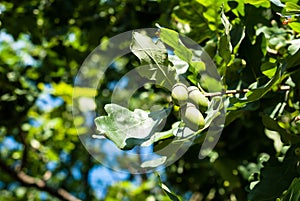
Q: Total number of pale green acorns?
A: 3